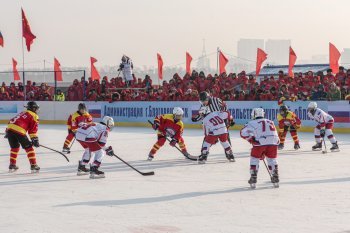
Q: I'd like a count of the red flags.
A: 10